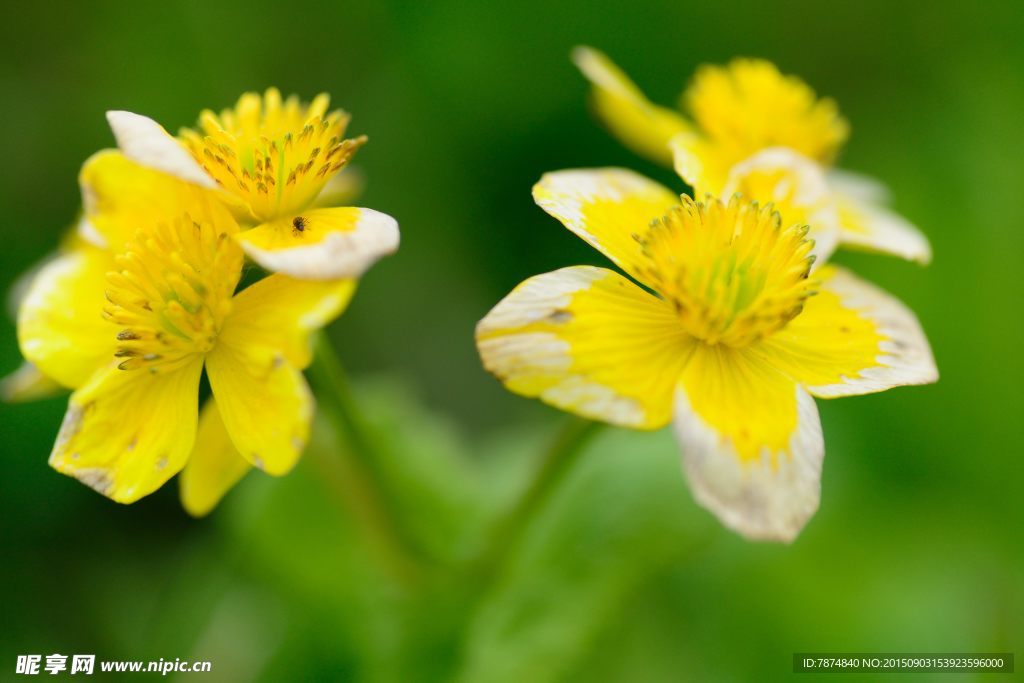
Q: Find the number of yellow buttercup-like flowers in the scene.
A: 4